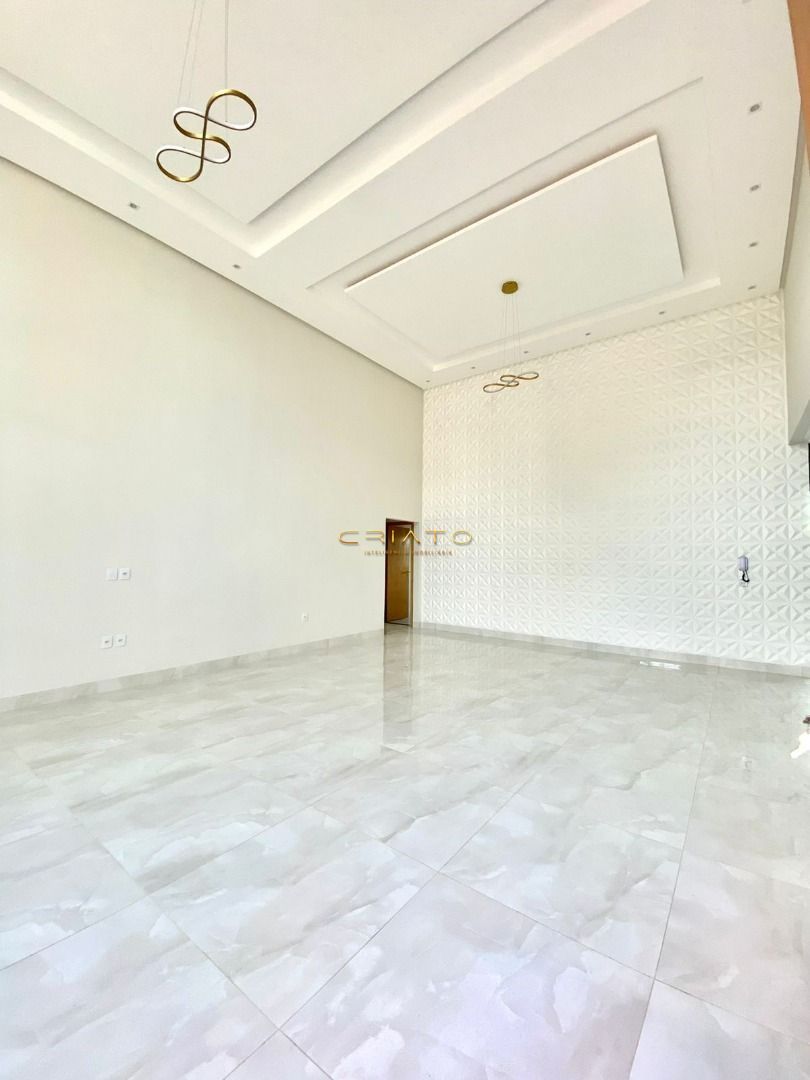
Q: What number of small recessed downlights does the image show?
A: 11